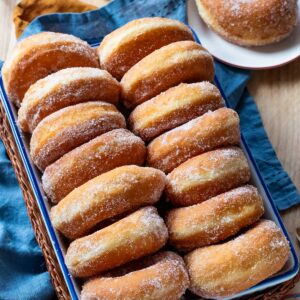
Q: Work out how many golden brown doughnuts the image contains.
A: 15